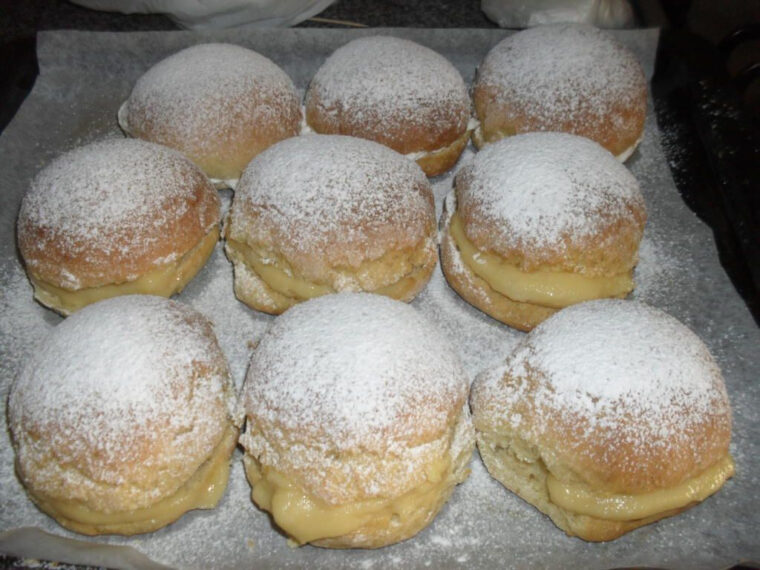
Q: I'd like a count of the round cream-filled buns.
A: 9